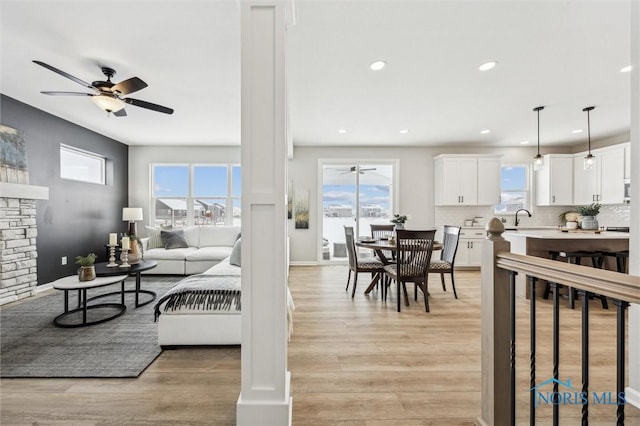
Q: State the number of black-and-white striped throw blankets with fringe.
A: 1